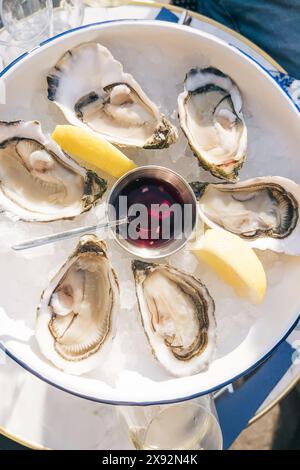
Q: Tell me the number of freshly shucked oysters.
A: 6